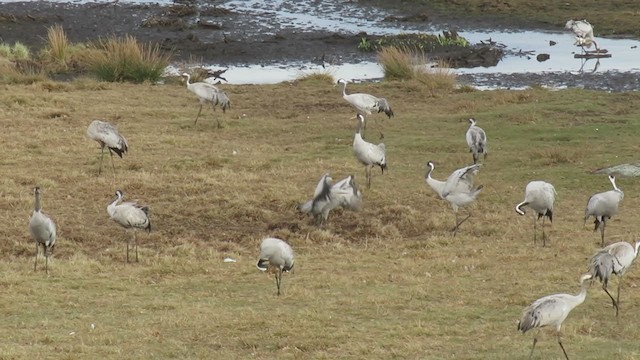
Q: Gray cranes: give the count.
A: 15